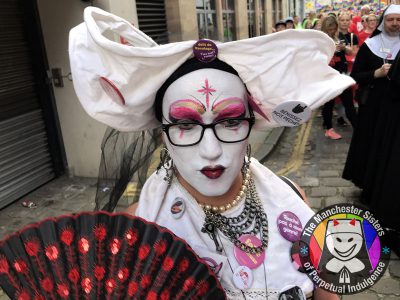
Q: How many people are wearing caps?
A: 2